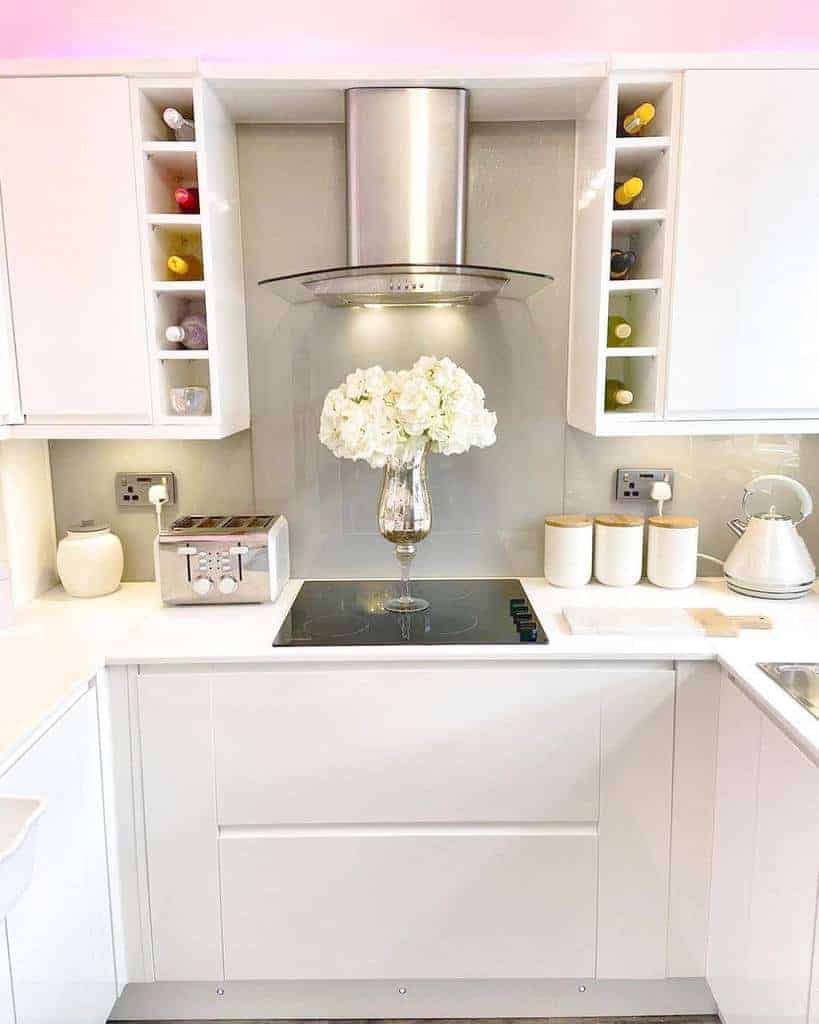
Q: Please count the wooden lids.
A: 3